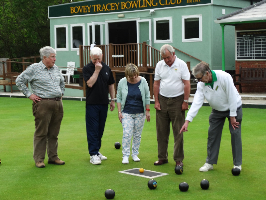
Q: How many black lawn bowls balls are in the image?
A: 7